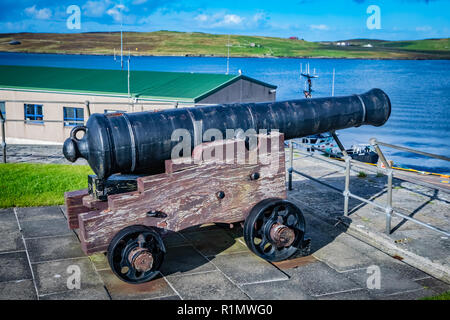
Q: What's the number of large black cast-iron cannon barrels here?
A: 1